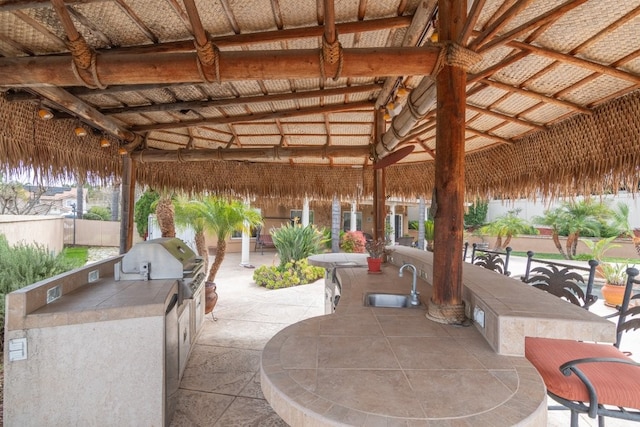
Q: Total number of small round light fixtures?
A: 8